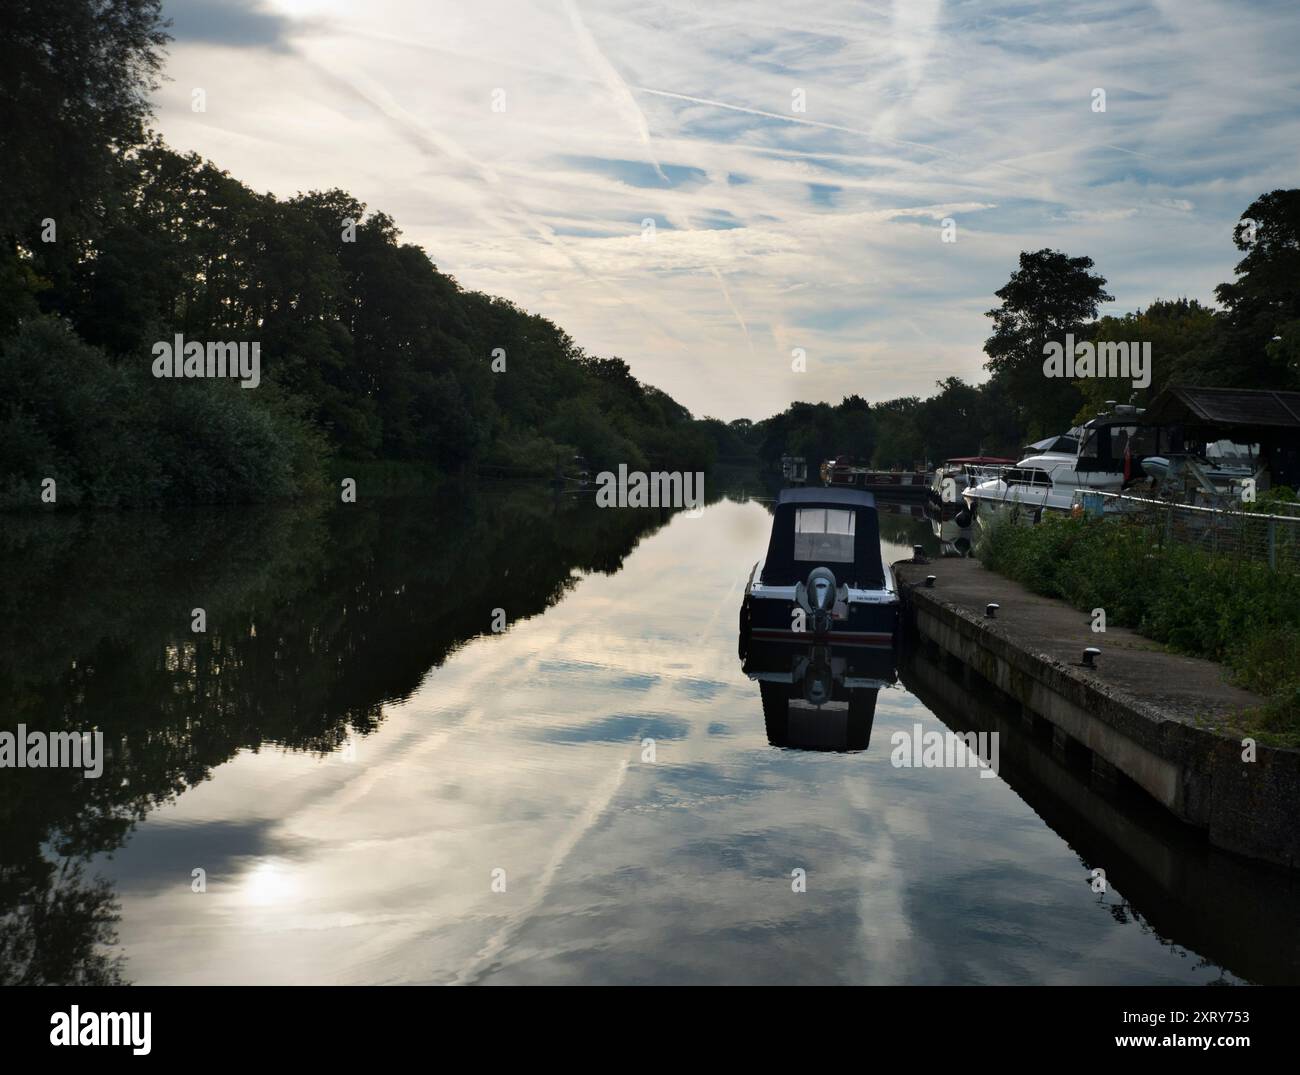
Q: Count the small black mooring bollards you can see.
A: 4